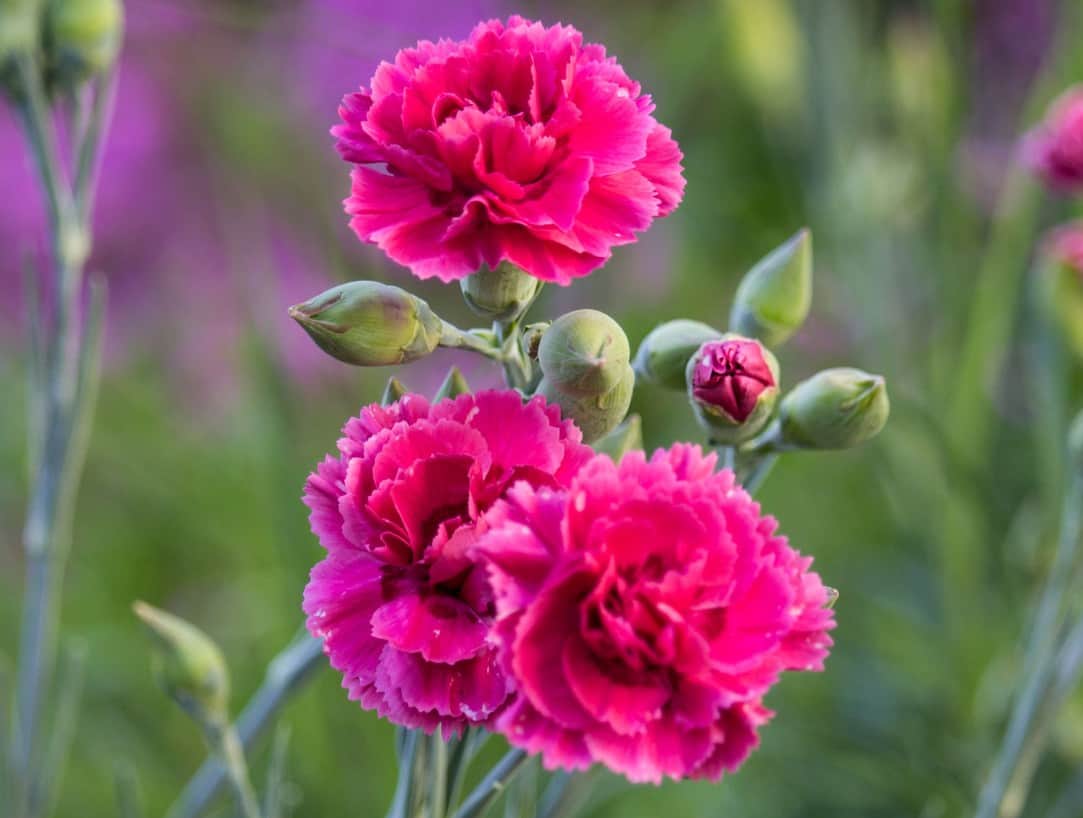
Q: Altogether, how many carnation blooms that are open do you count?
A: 3